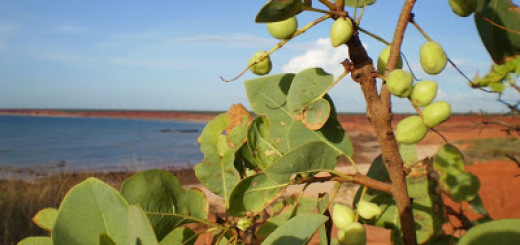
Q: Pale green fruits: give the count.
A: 13